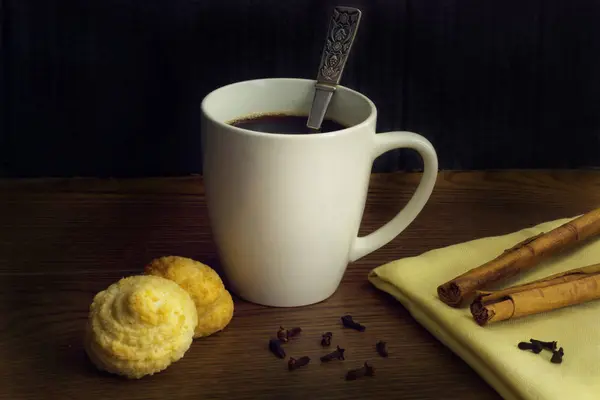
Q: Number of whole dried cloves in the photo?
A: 11